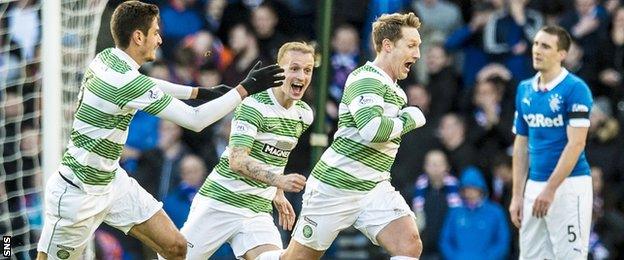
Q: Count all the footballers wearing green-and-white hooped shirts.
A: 3